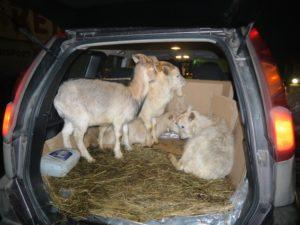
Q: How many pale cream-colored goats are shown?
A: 4